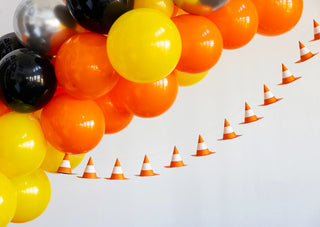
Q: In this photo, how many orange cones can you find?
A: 12